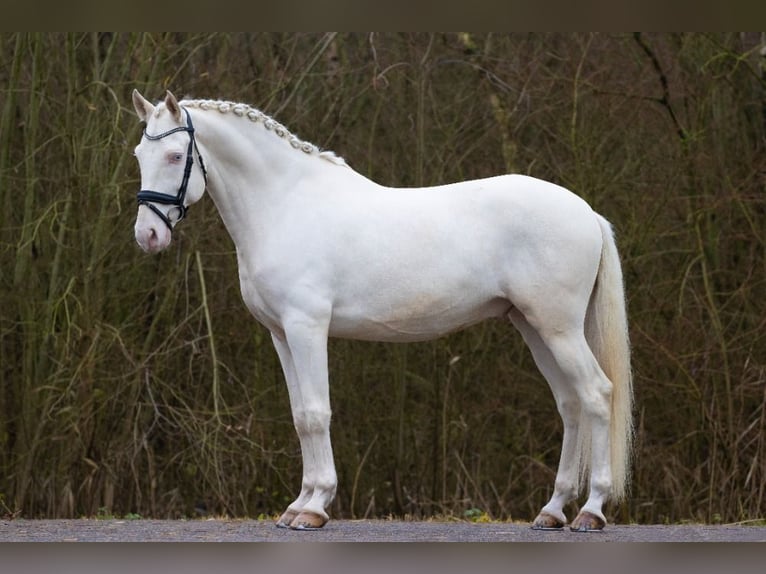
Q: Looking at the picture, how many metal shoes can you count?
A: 4